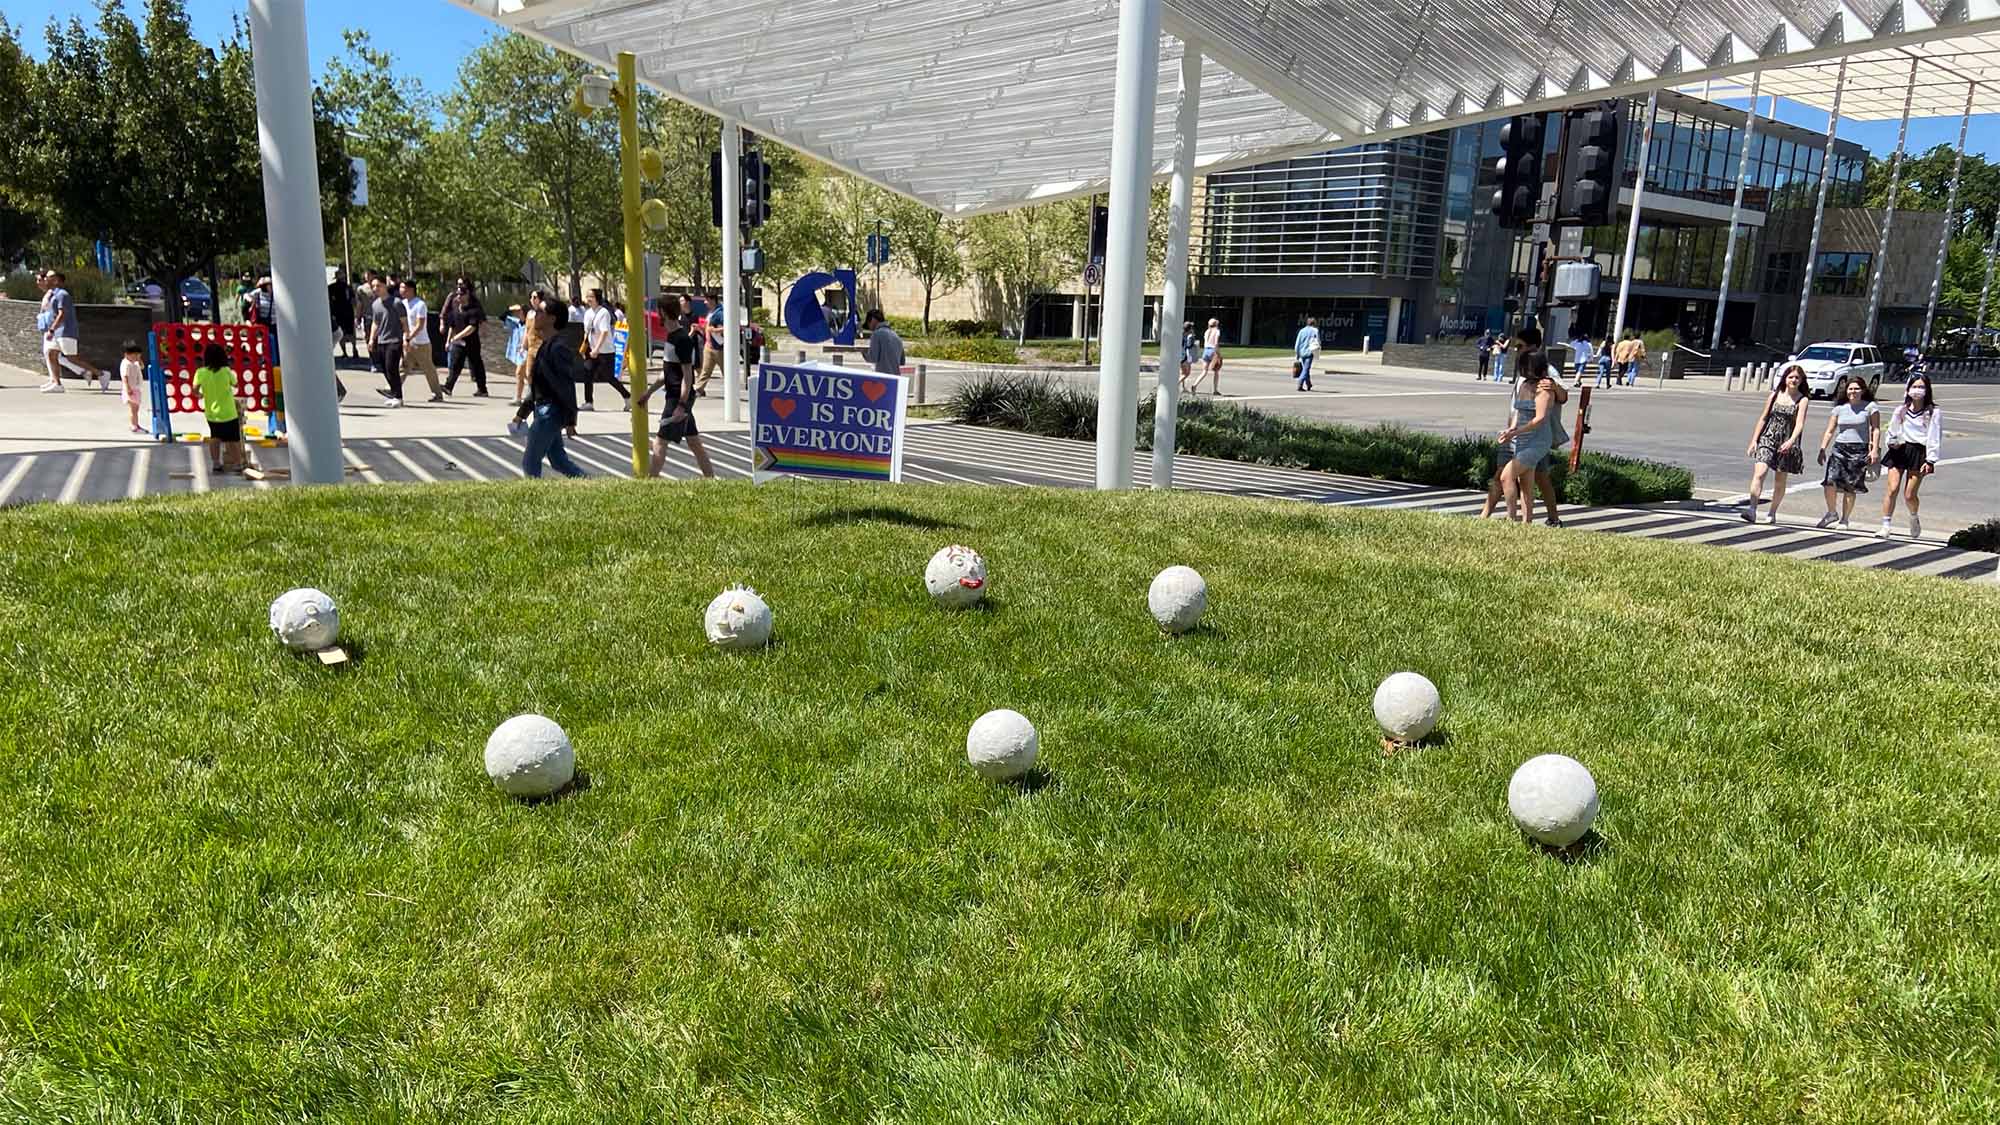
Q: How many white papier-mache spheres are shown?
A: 8